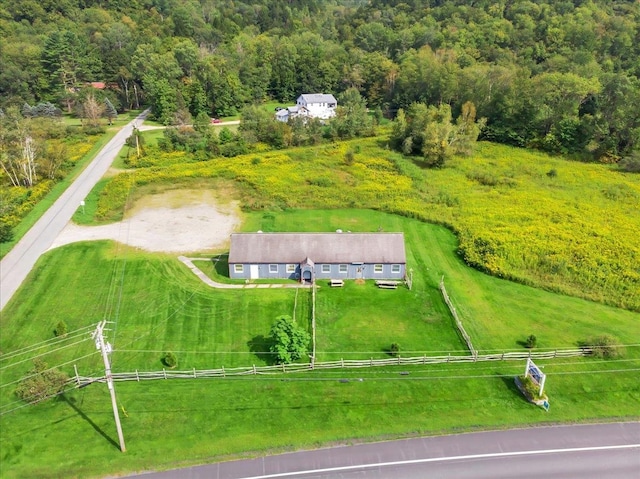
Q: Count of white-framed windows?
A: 7